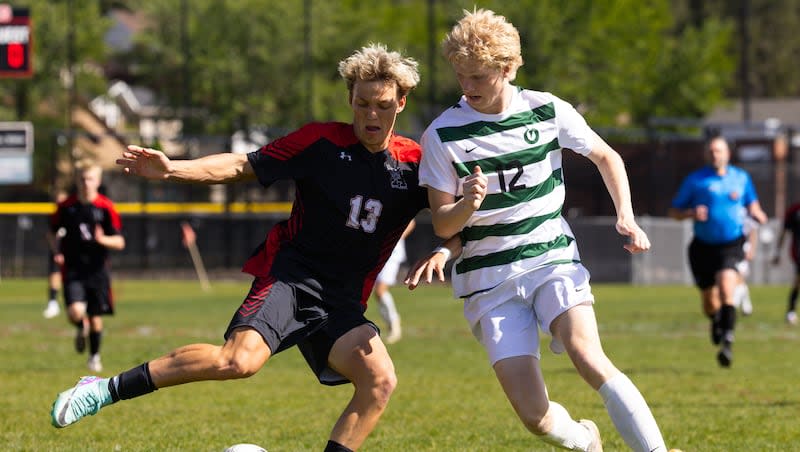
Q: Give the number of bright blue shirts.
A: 1